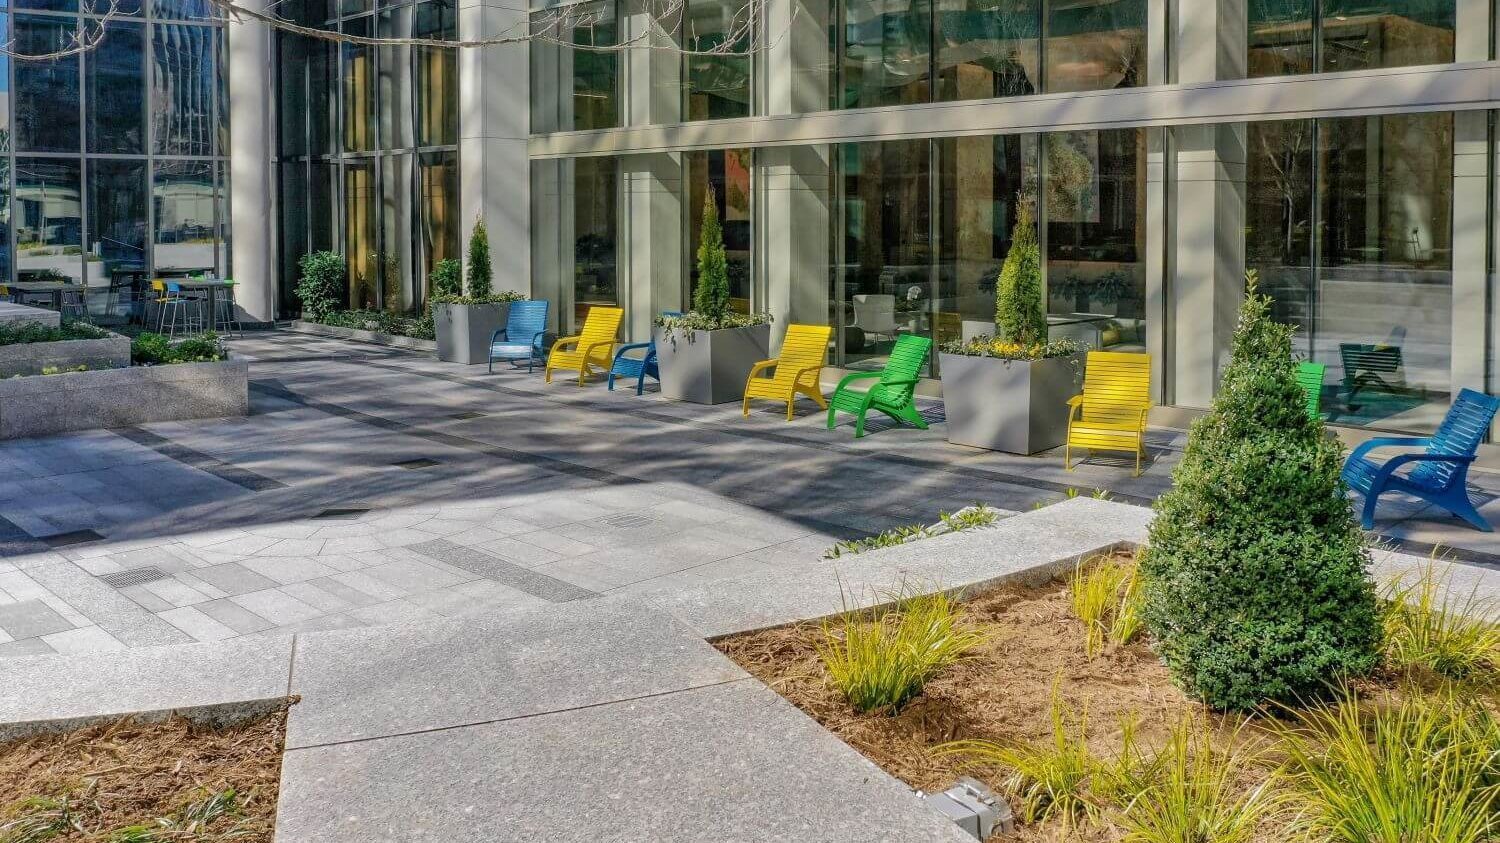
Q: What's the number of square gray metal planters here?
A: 3